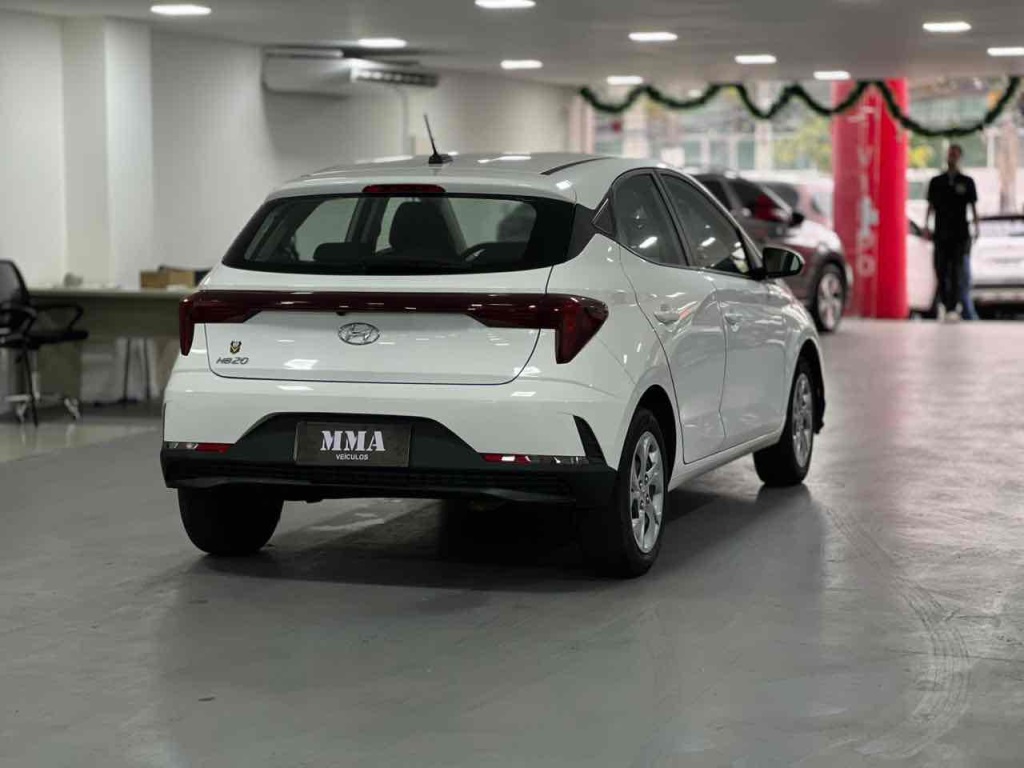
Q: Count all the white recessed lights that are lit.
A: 10